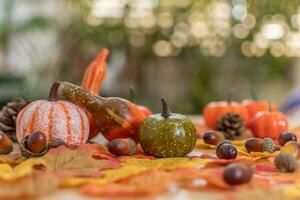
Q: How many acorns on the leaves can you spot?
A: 9